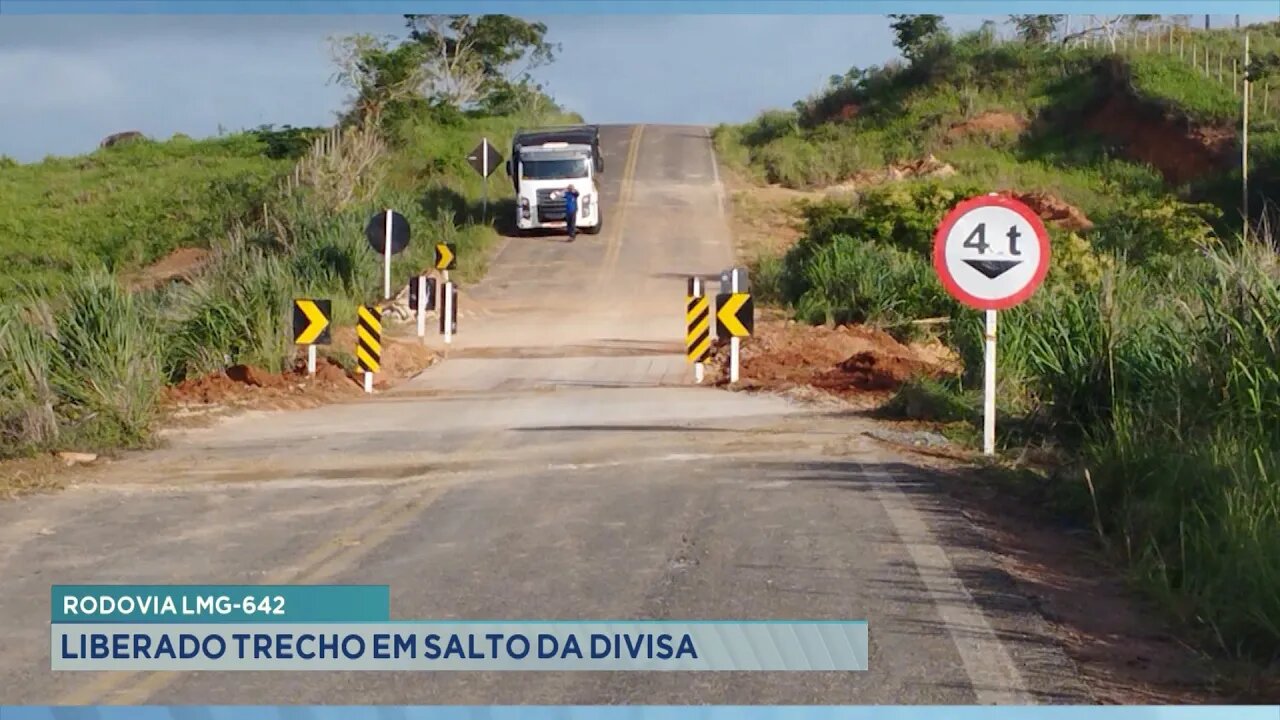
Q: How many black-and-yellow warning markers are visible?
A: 5